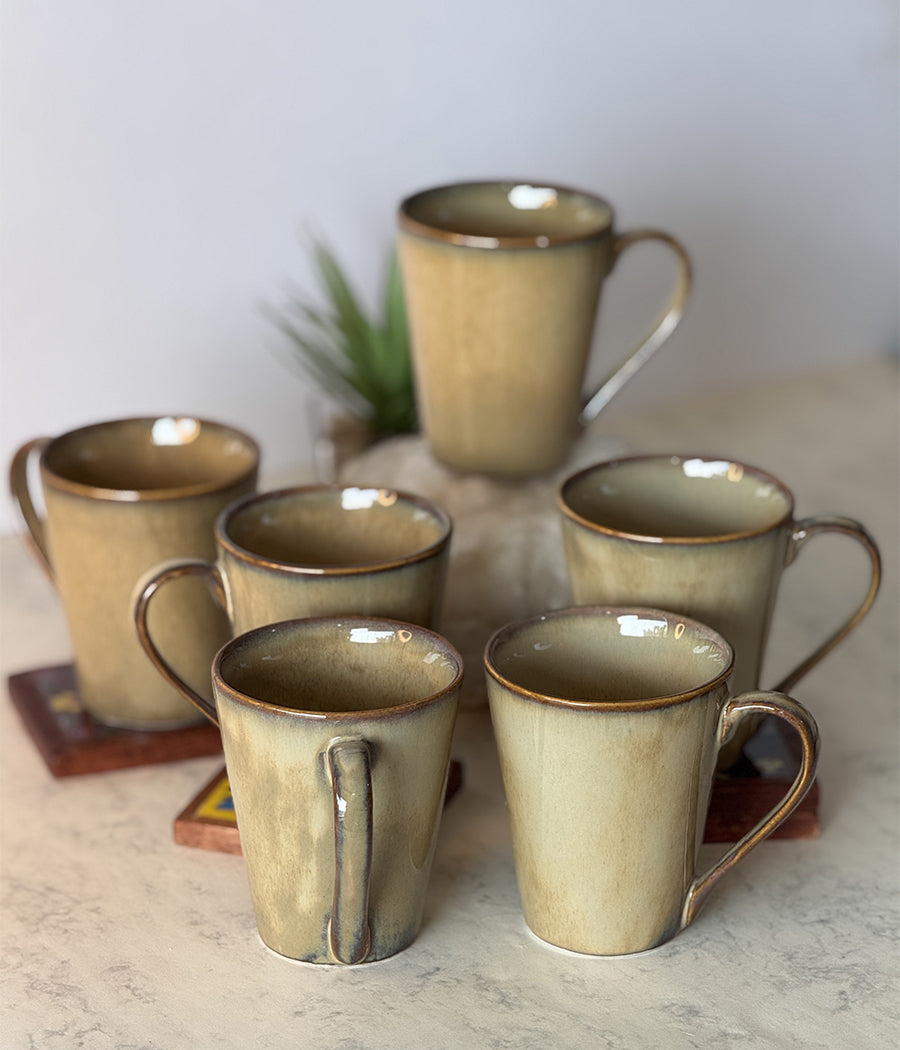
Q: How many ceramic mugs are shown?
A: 6